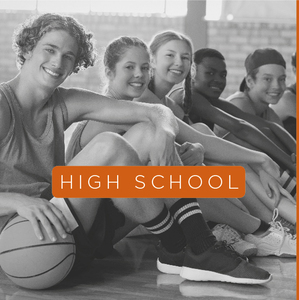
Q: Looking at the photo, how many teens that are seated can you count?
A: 5